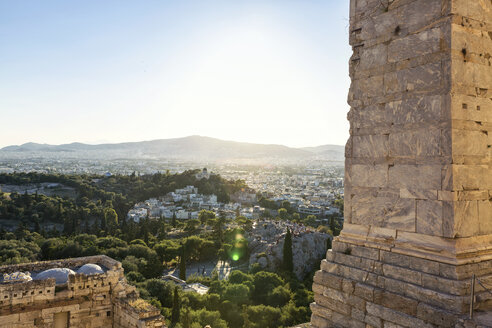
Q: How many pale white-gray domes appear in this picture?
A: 2